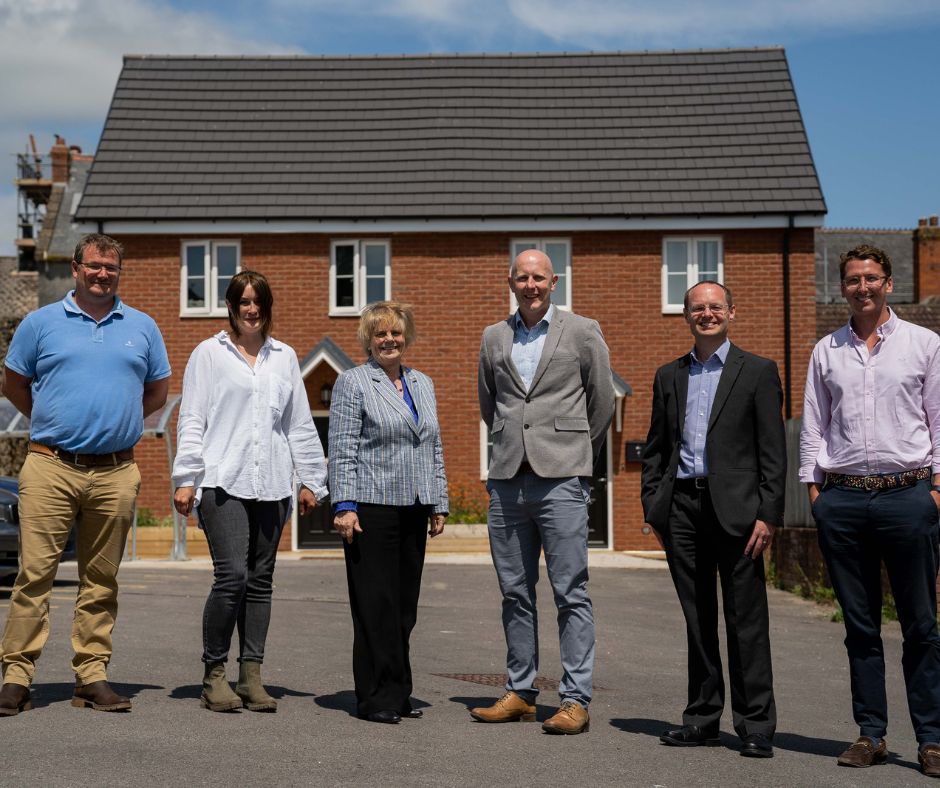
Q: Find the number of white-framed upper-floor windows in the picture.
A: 4